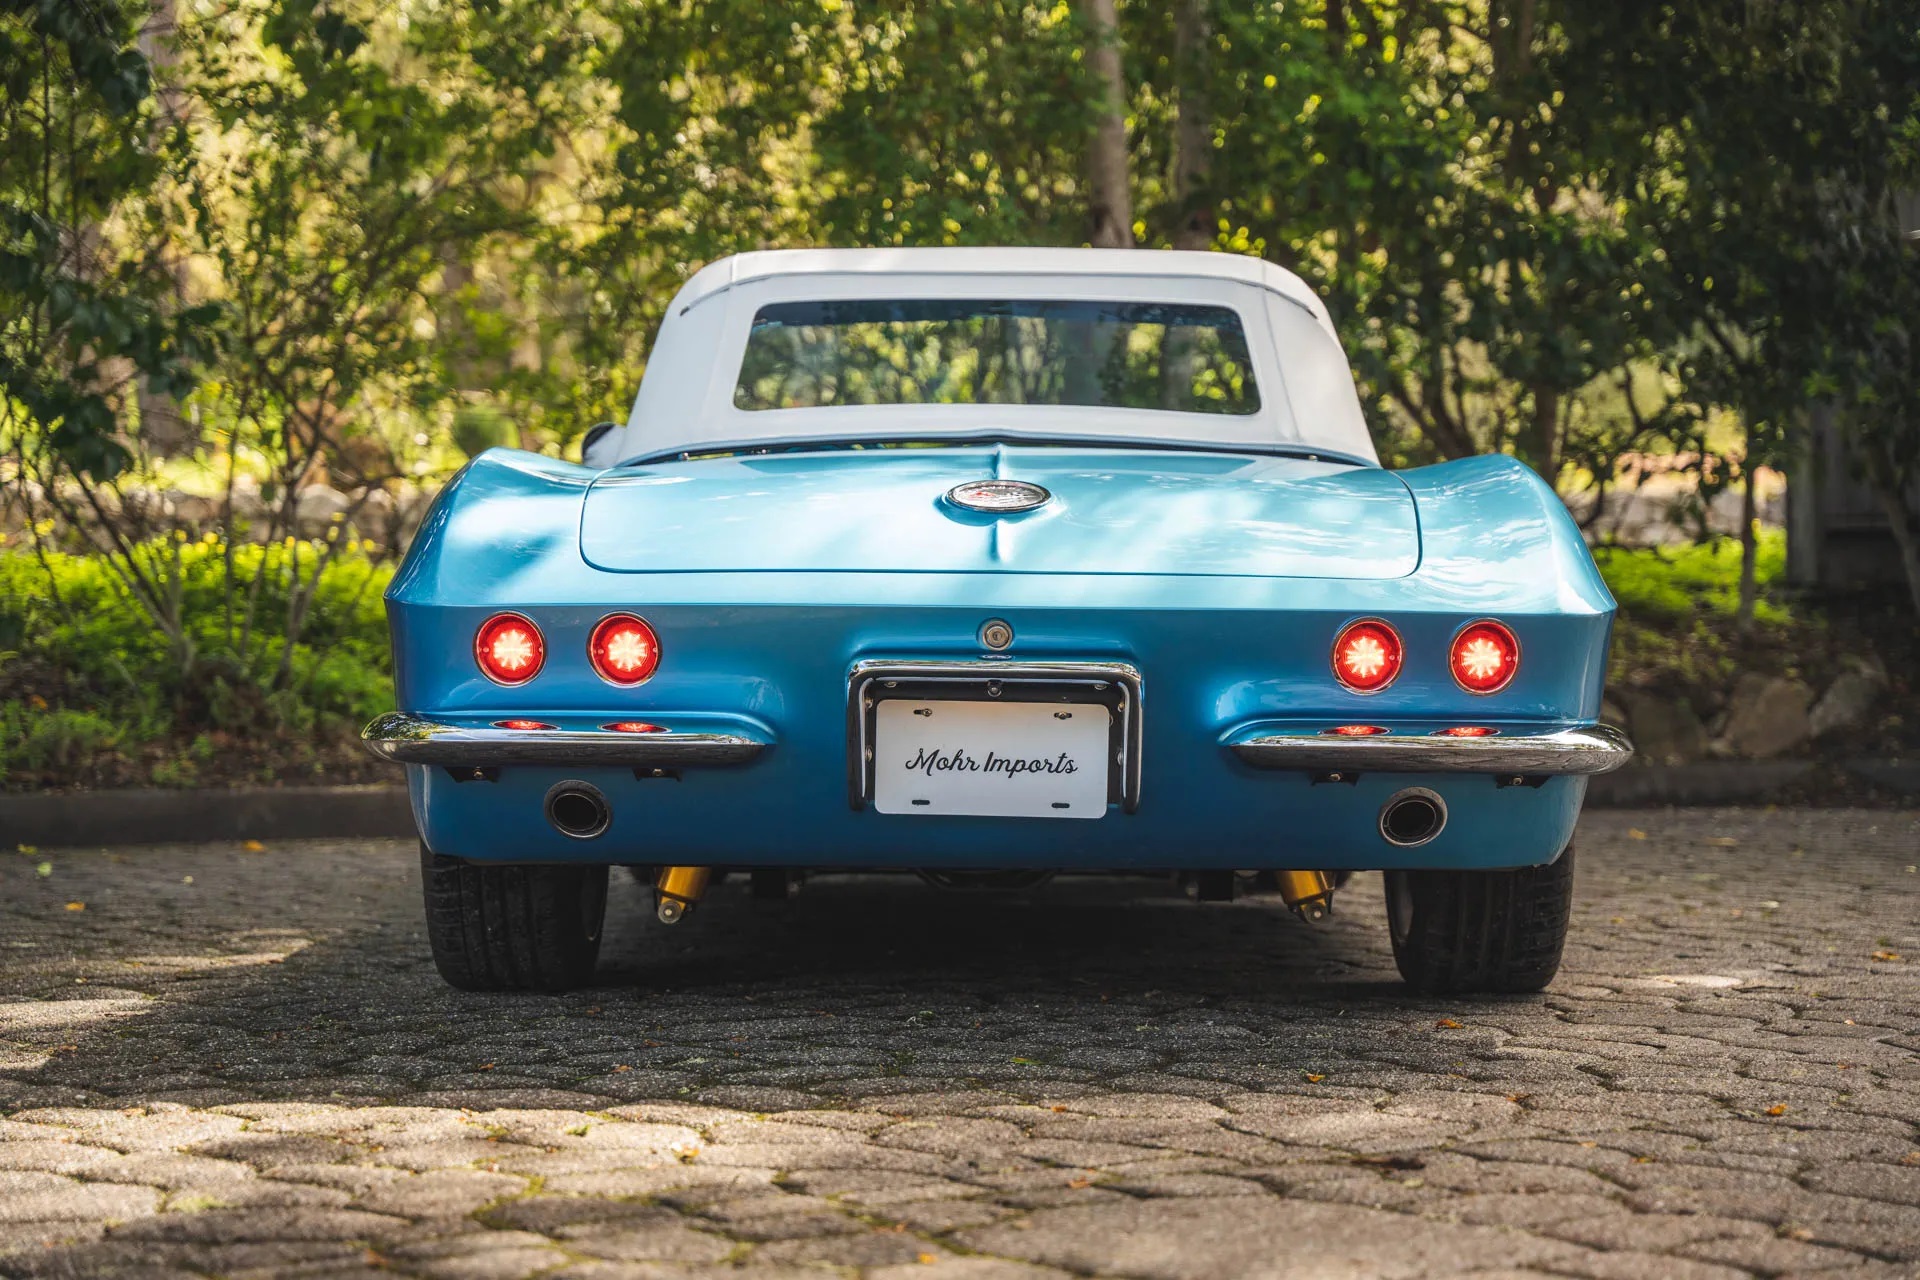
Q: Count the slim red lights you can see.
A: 4